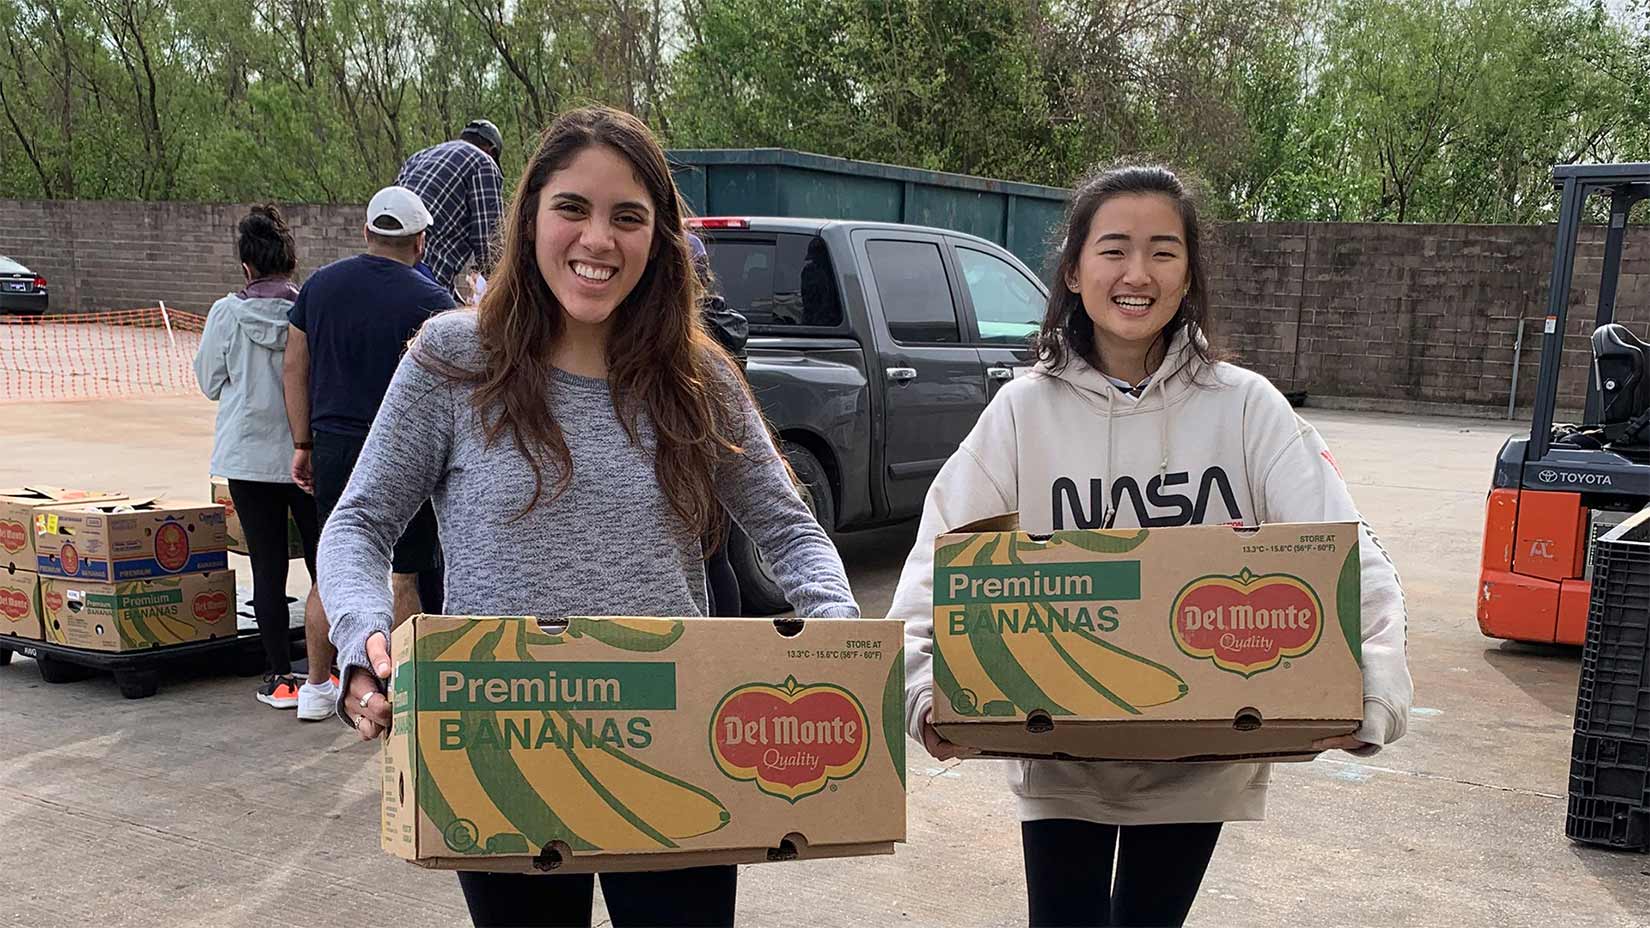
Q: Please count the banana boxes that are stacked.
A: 4